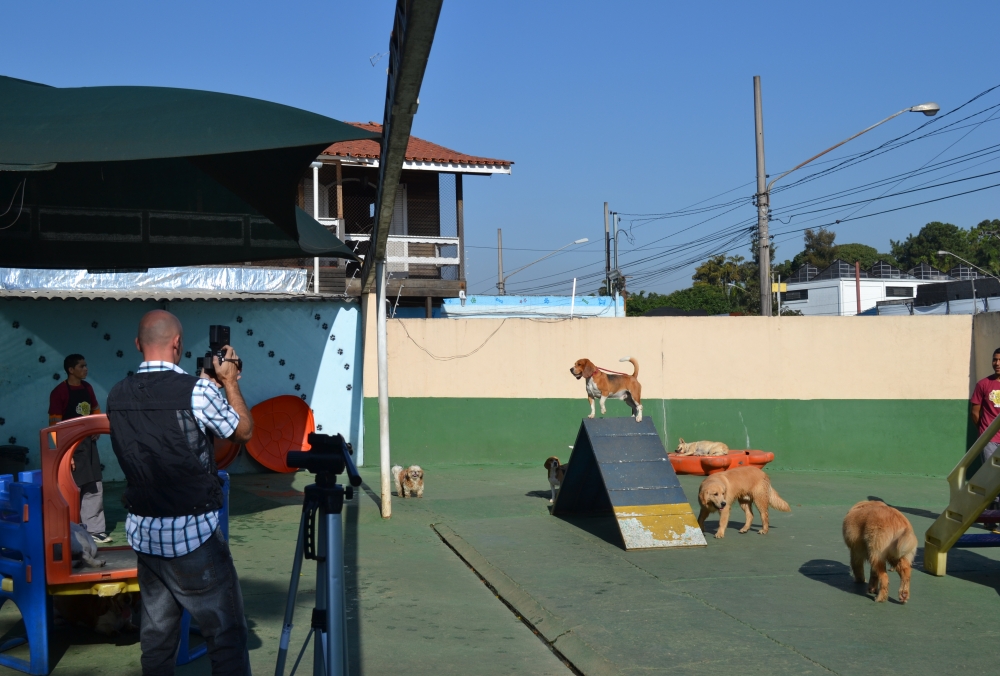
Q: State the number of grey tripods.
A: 1